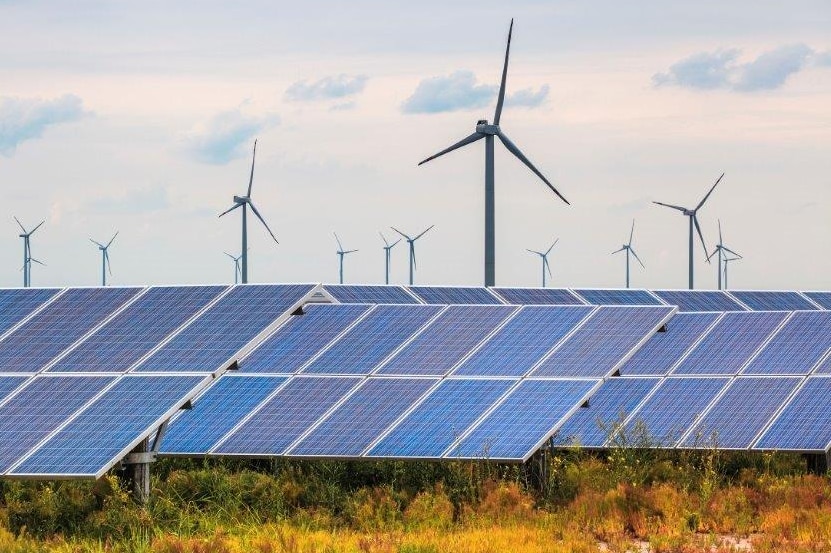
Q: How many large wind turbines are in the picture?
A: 3